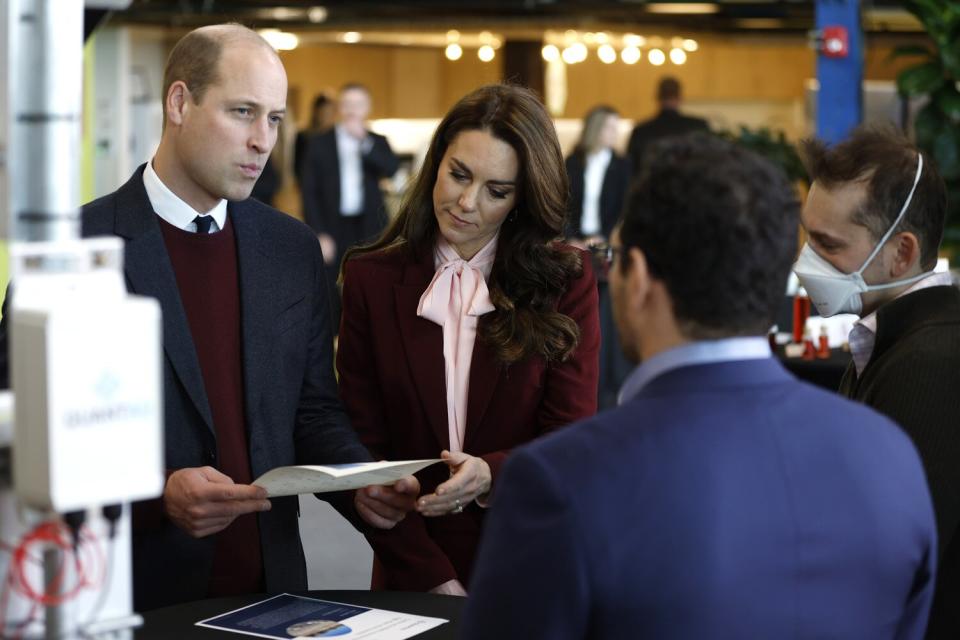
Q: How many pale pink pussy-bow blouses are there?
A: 1